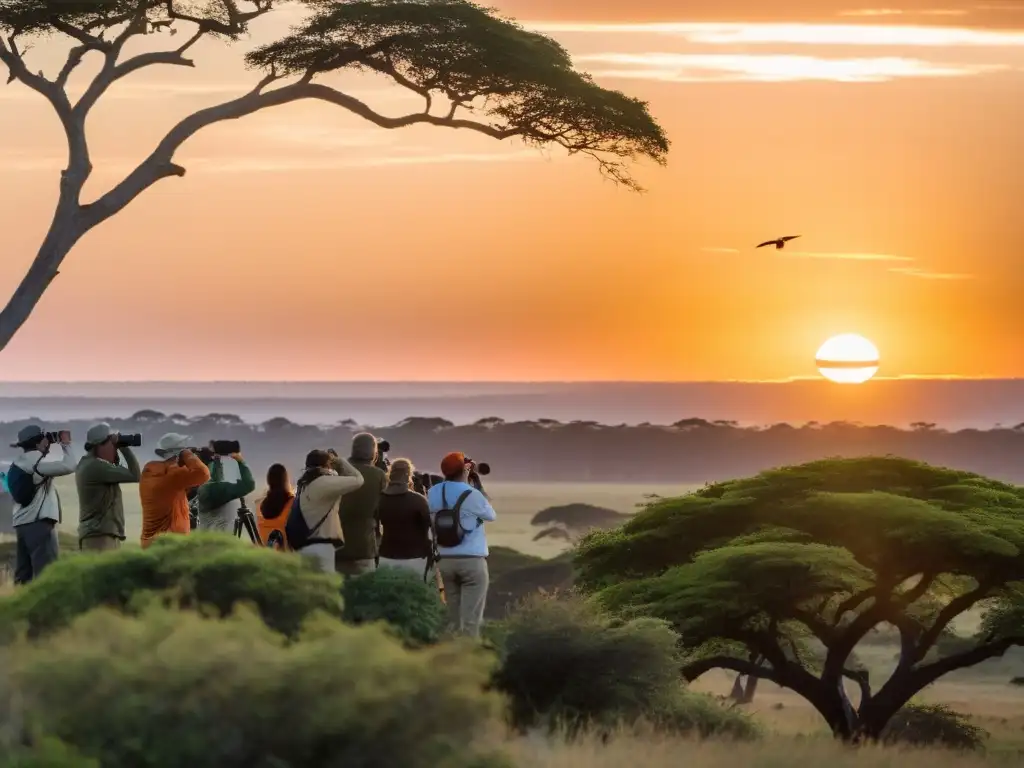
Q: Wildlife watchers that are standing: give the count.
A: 9